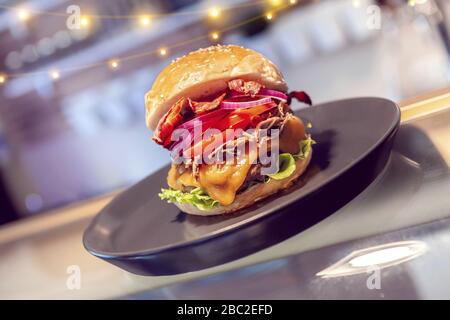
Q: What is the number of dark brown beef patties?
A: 1